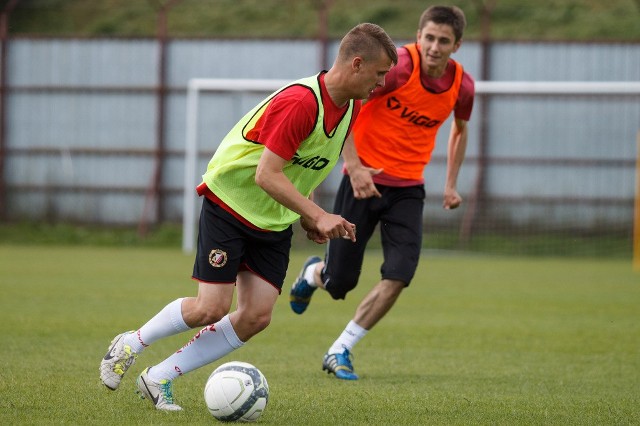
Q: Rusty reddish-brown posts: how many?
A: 4